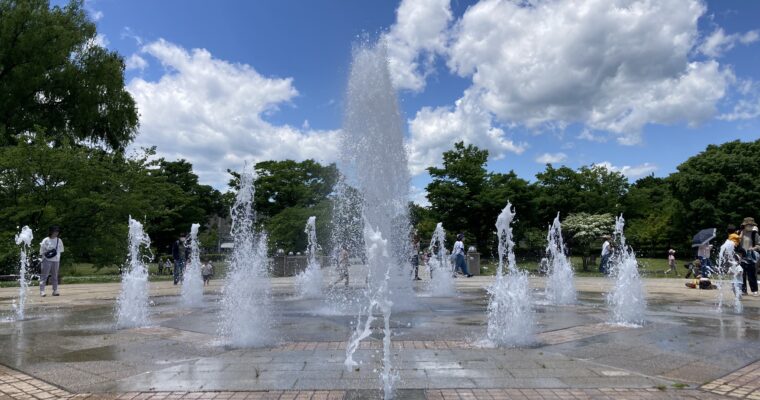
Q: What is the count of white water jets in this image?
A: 12